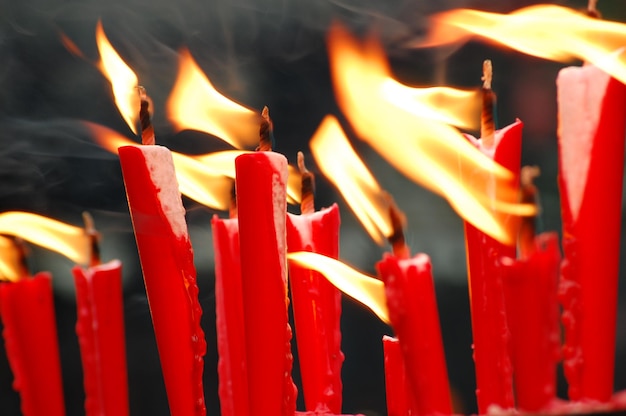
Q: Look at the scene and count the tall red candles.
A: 11